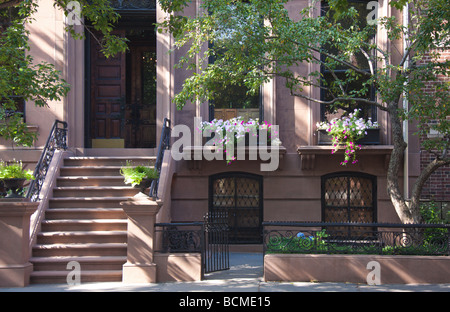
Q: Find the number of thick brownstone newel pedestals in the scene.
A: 2